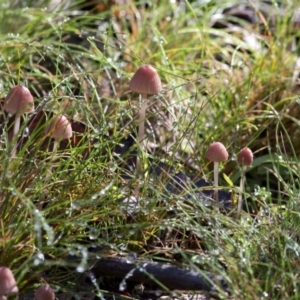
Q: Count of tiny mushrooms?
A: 7